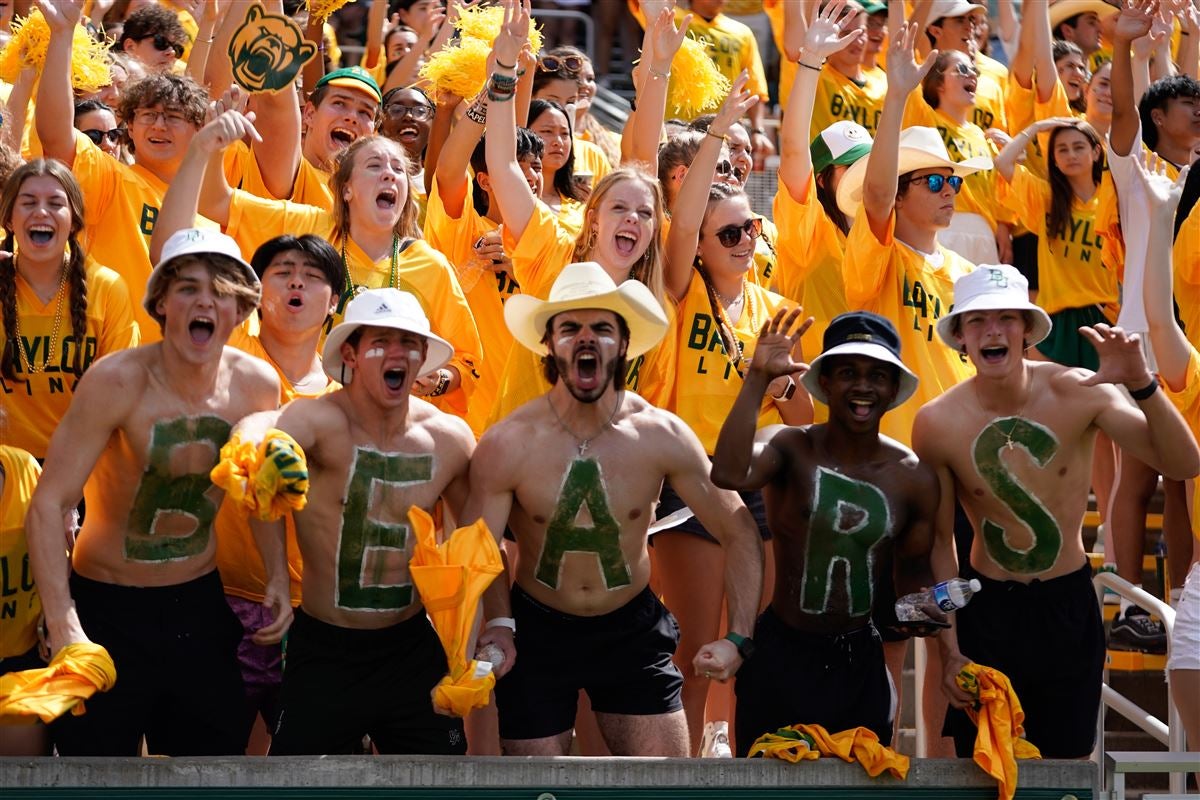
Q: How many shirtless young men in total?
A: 5